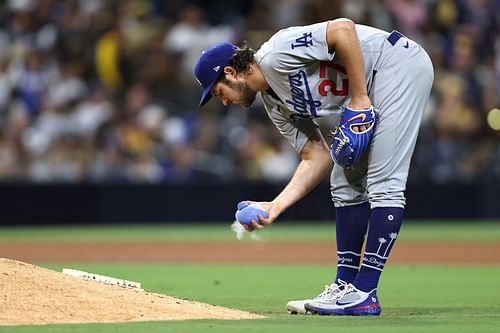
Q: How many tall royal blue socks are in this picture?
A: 2